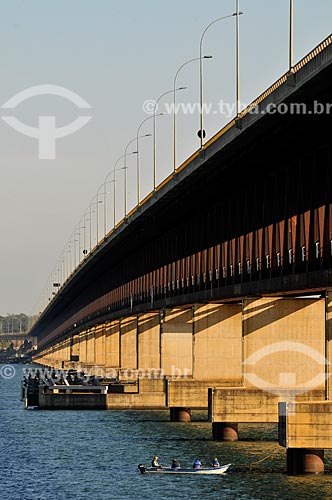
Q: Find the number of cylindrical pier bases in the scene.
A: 3